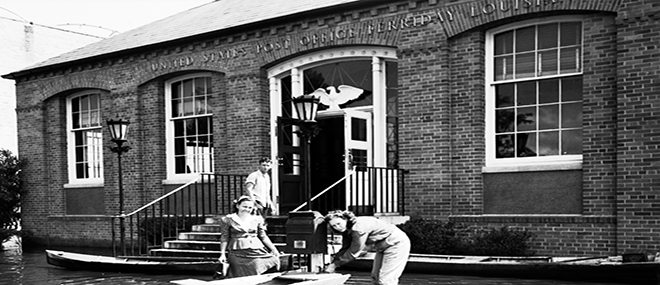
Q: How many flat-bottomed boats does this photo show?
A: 3